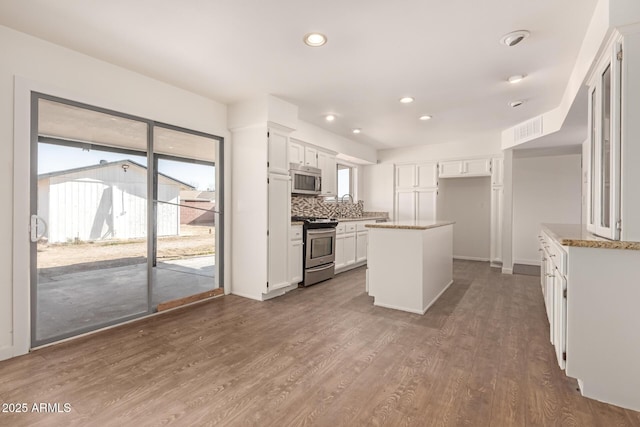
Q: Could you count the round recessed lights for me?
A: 8